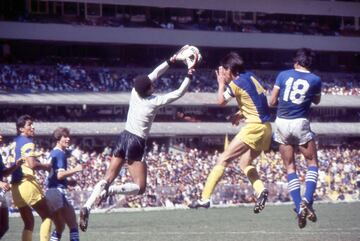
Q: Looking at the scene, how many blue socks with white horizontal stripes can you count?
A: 4